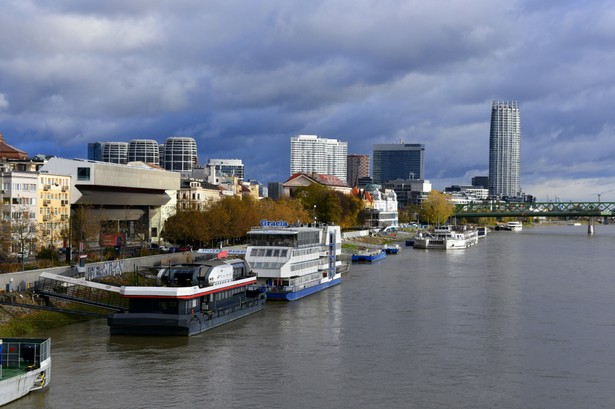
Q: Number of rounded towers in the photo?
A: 4